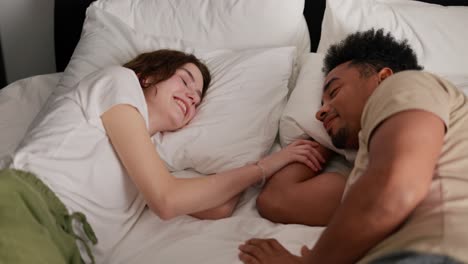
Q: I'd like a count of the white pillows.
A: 4